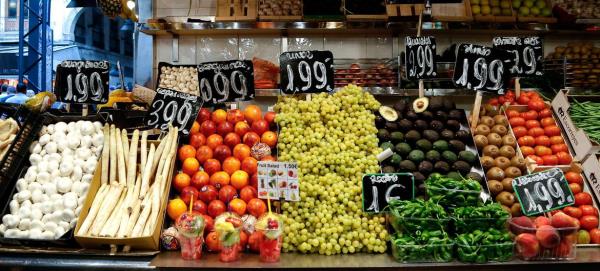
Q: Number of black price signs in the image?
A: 9